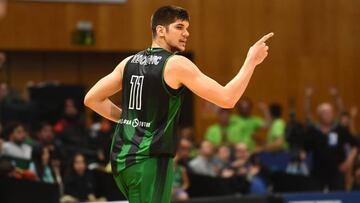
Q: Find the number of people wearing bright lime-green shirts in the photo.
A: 3